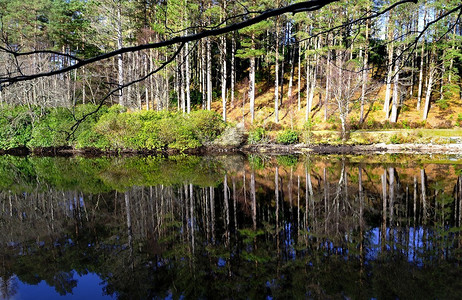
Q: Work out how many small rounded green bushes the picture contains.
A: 2